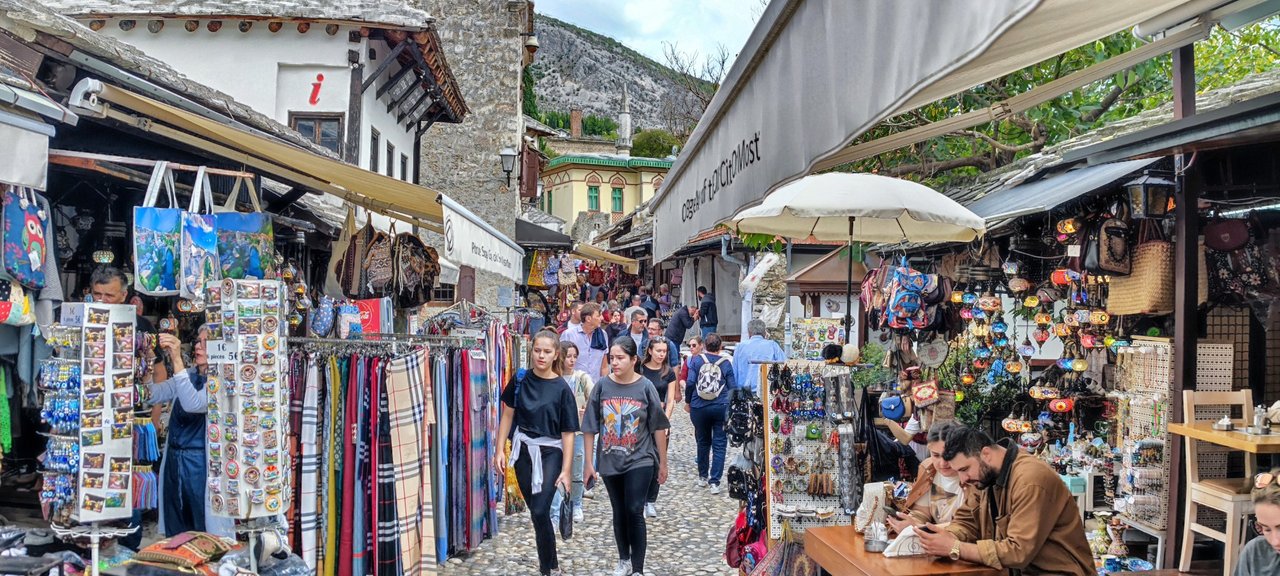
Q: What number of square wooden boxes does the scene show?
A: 0